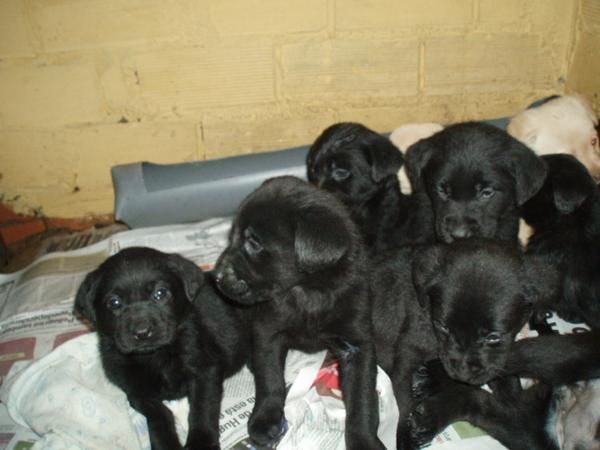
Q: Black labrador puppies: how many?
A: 6